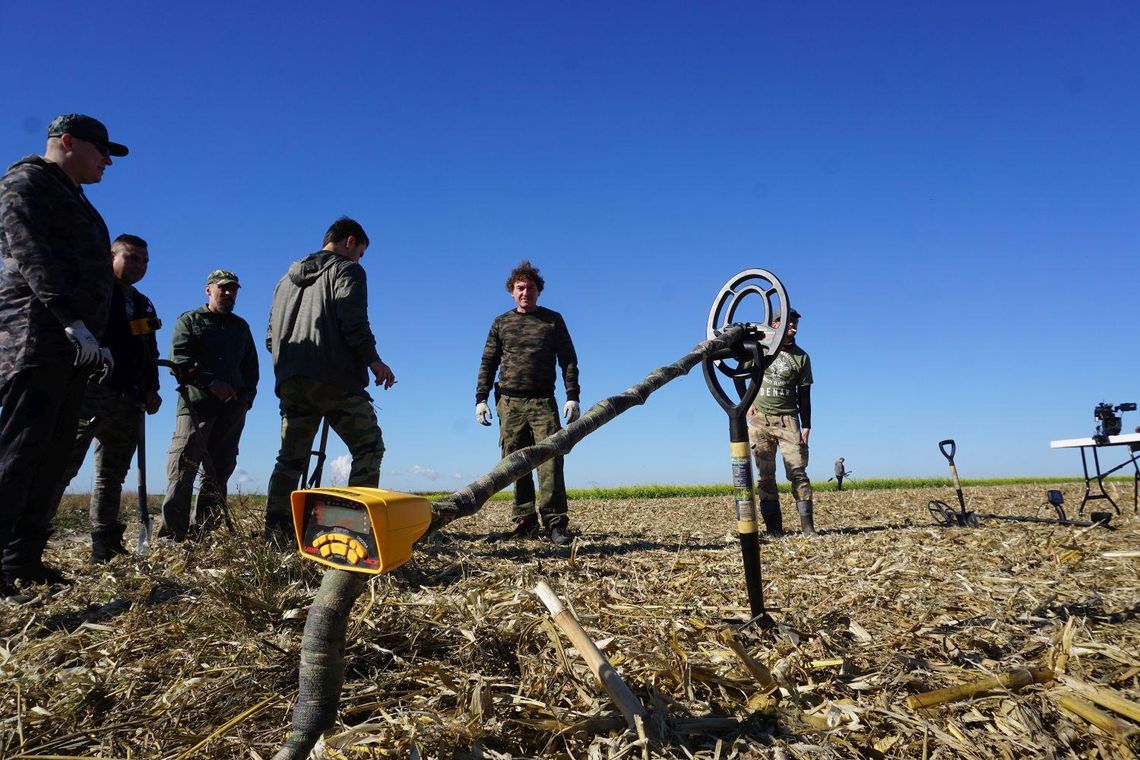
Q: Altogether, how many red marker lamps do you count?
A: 0